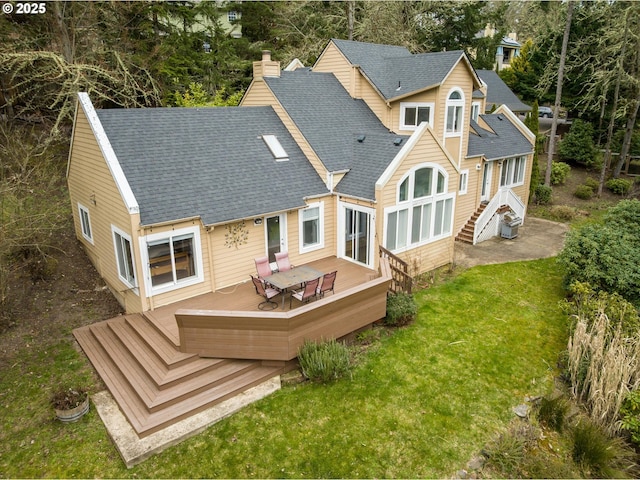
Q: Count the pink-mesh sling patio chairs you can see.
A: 5